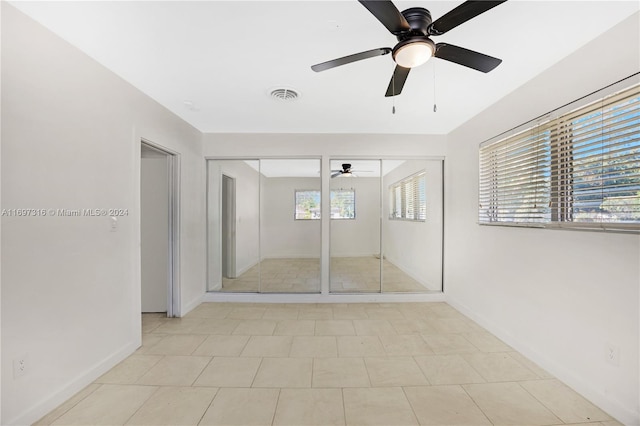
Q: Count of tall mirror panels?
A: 4